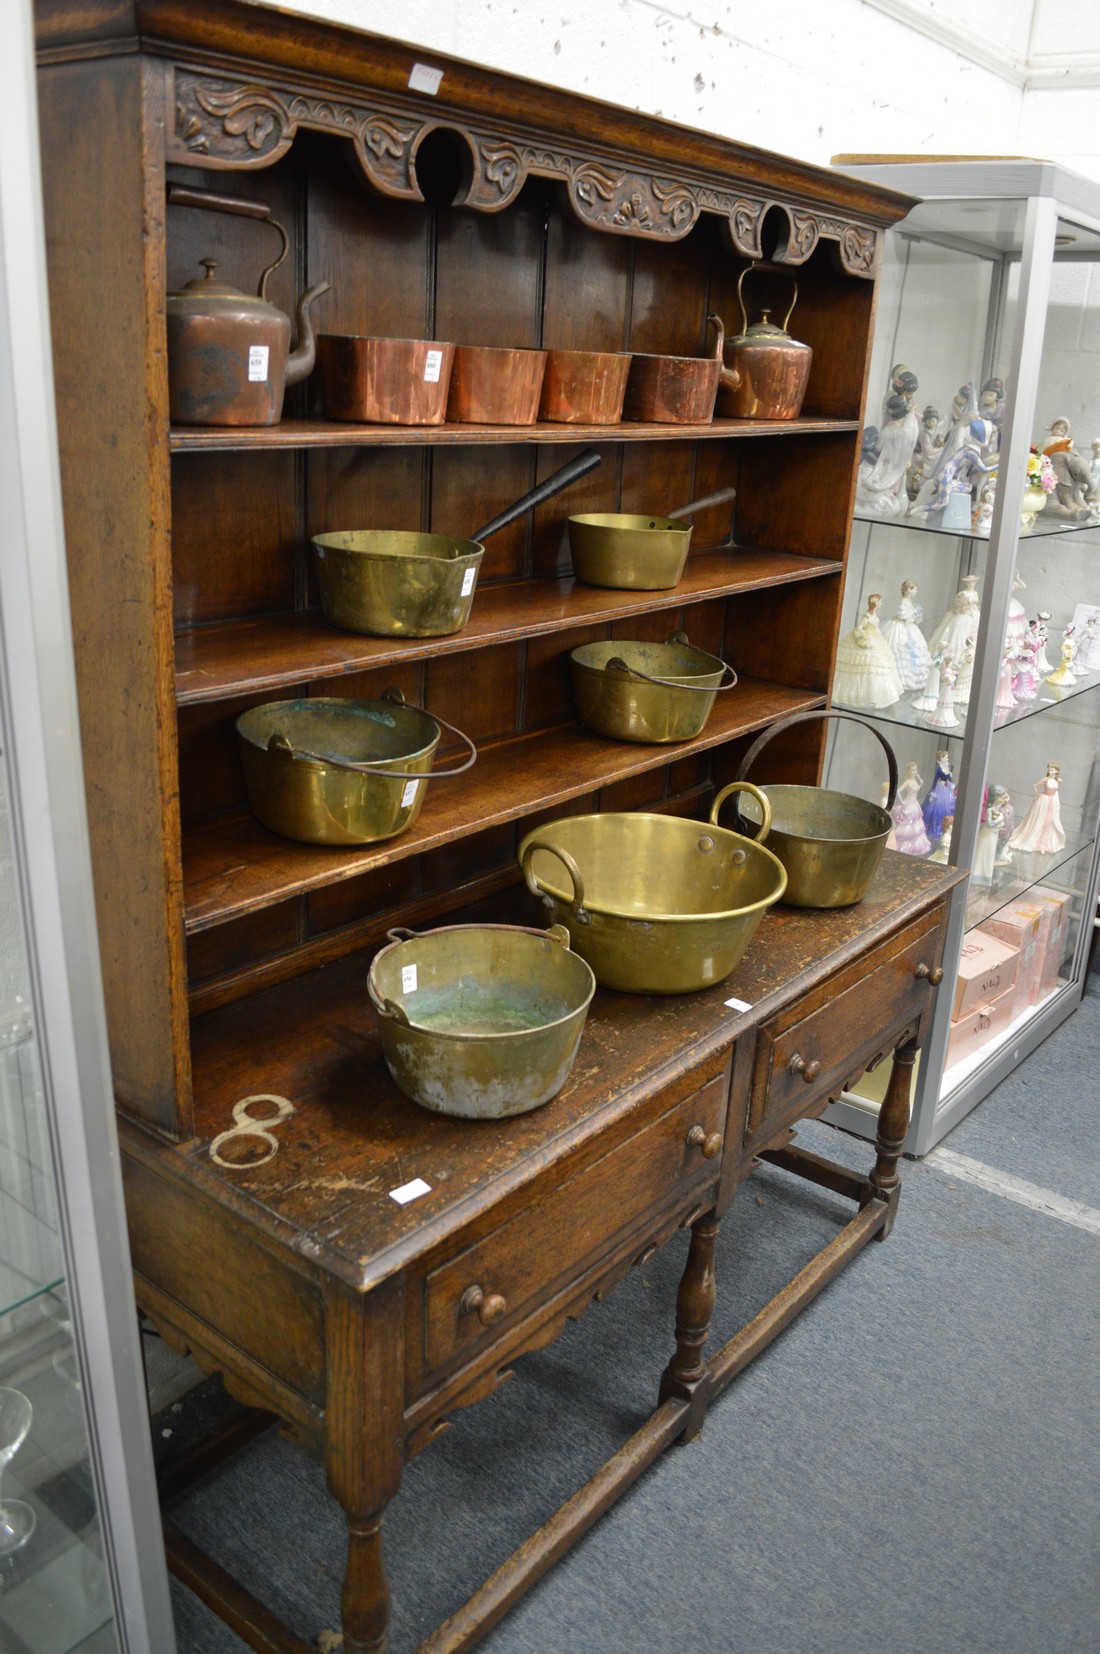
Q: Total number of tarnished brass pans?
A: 7